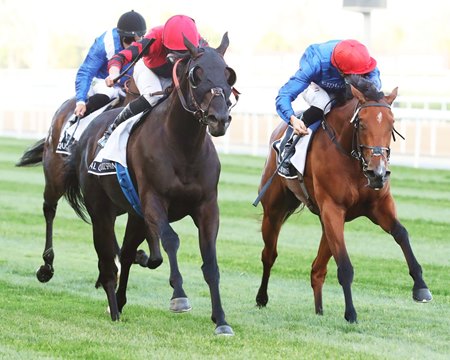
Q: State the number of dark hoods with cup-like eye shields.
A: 1